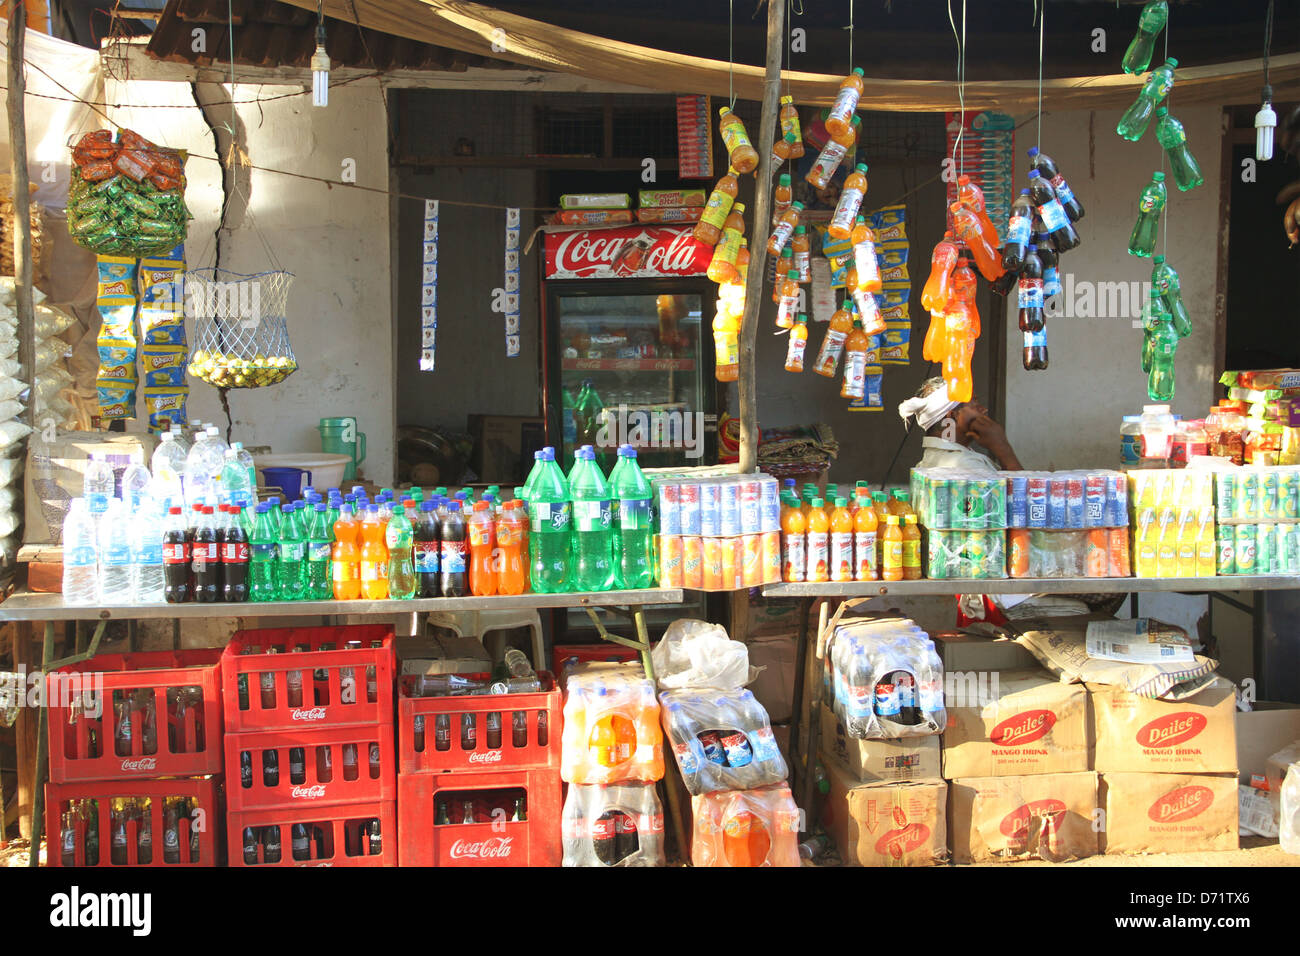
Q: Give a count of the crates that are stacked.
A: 7